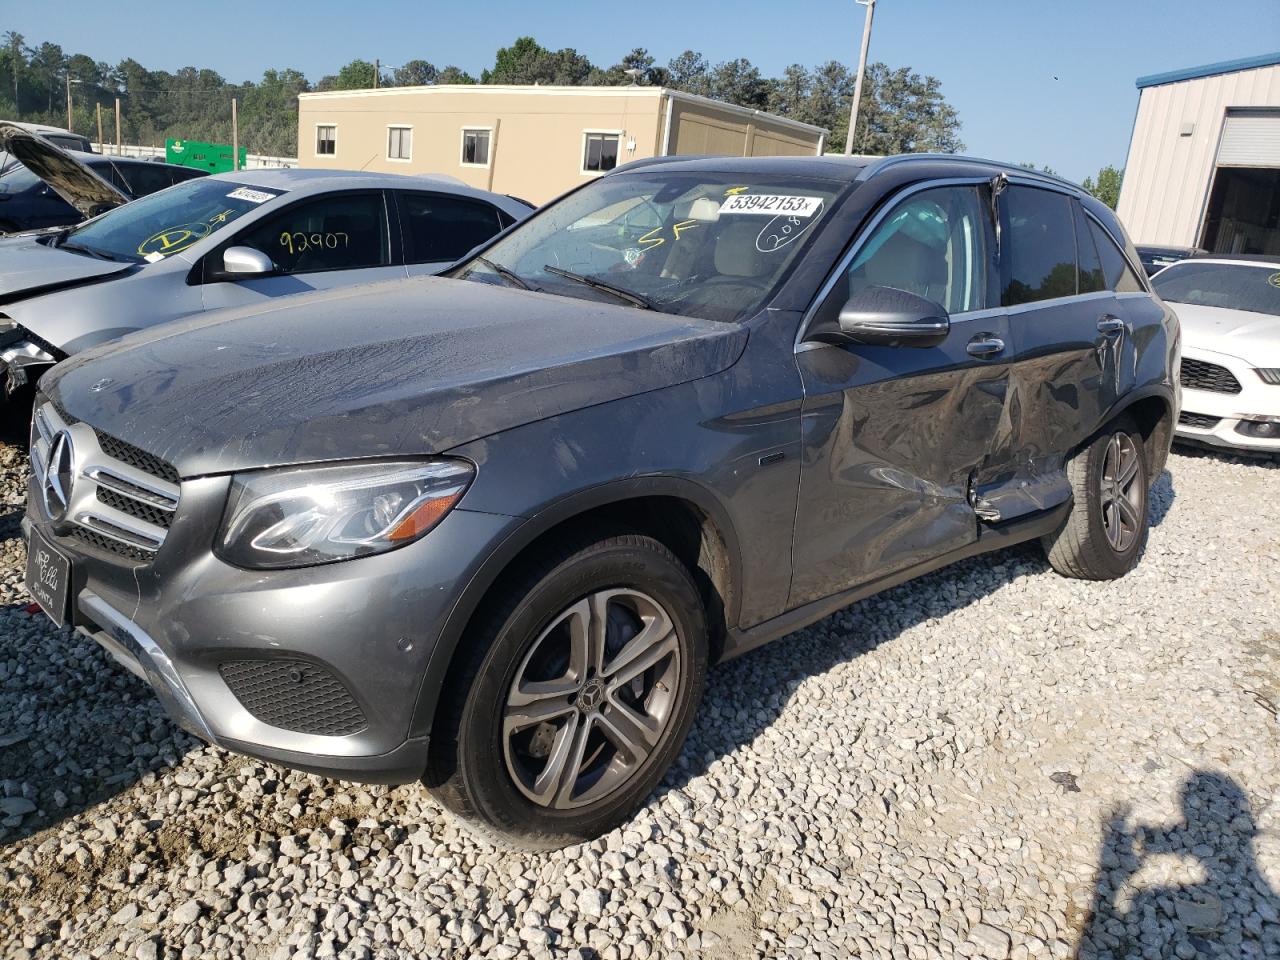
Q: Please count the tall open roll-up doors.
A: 1